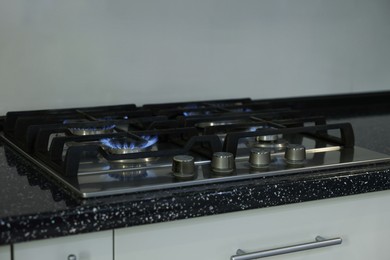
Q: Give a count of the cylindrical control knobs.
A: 4